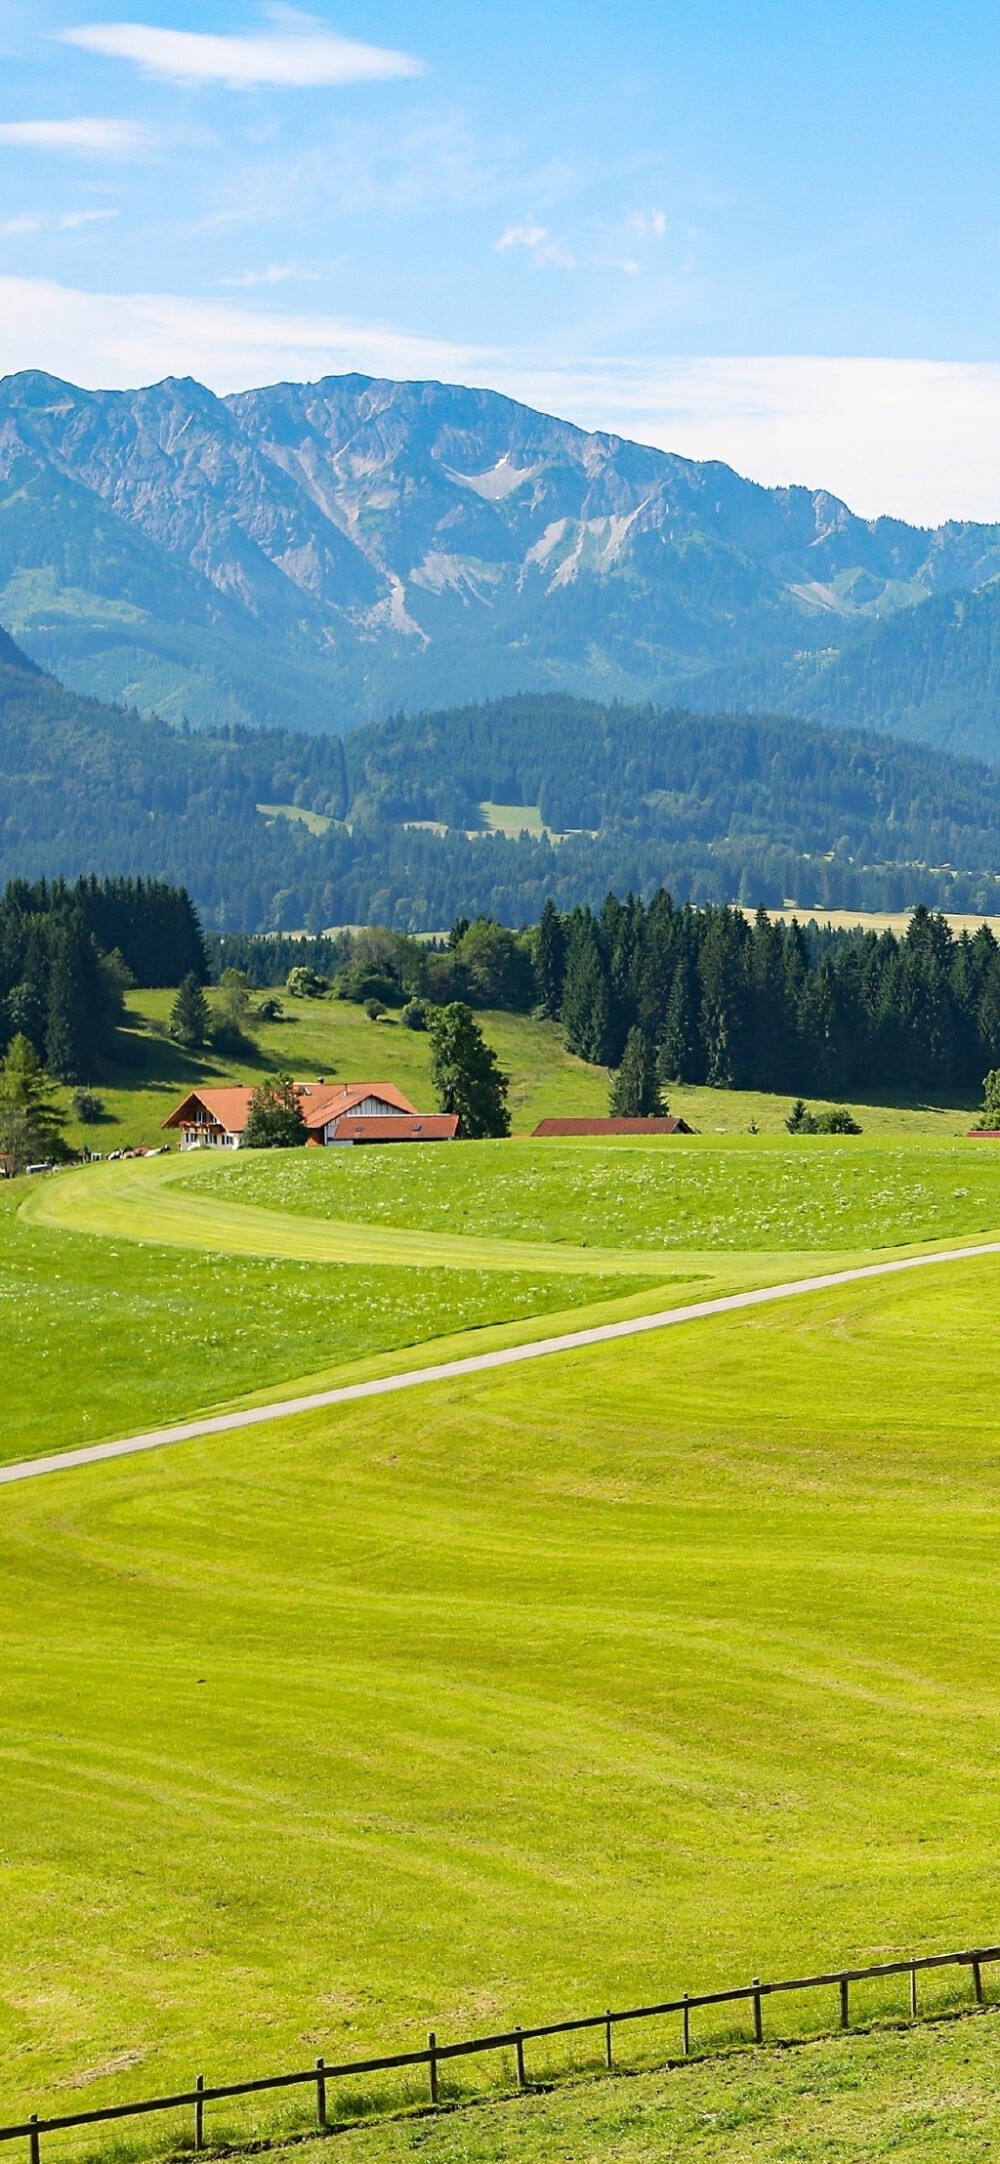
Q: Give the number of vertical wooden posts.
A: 11